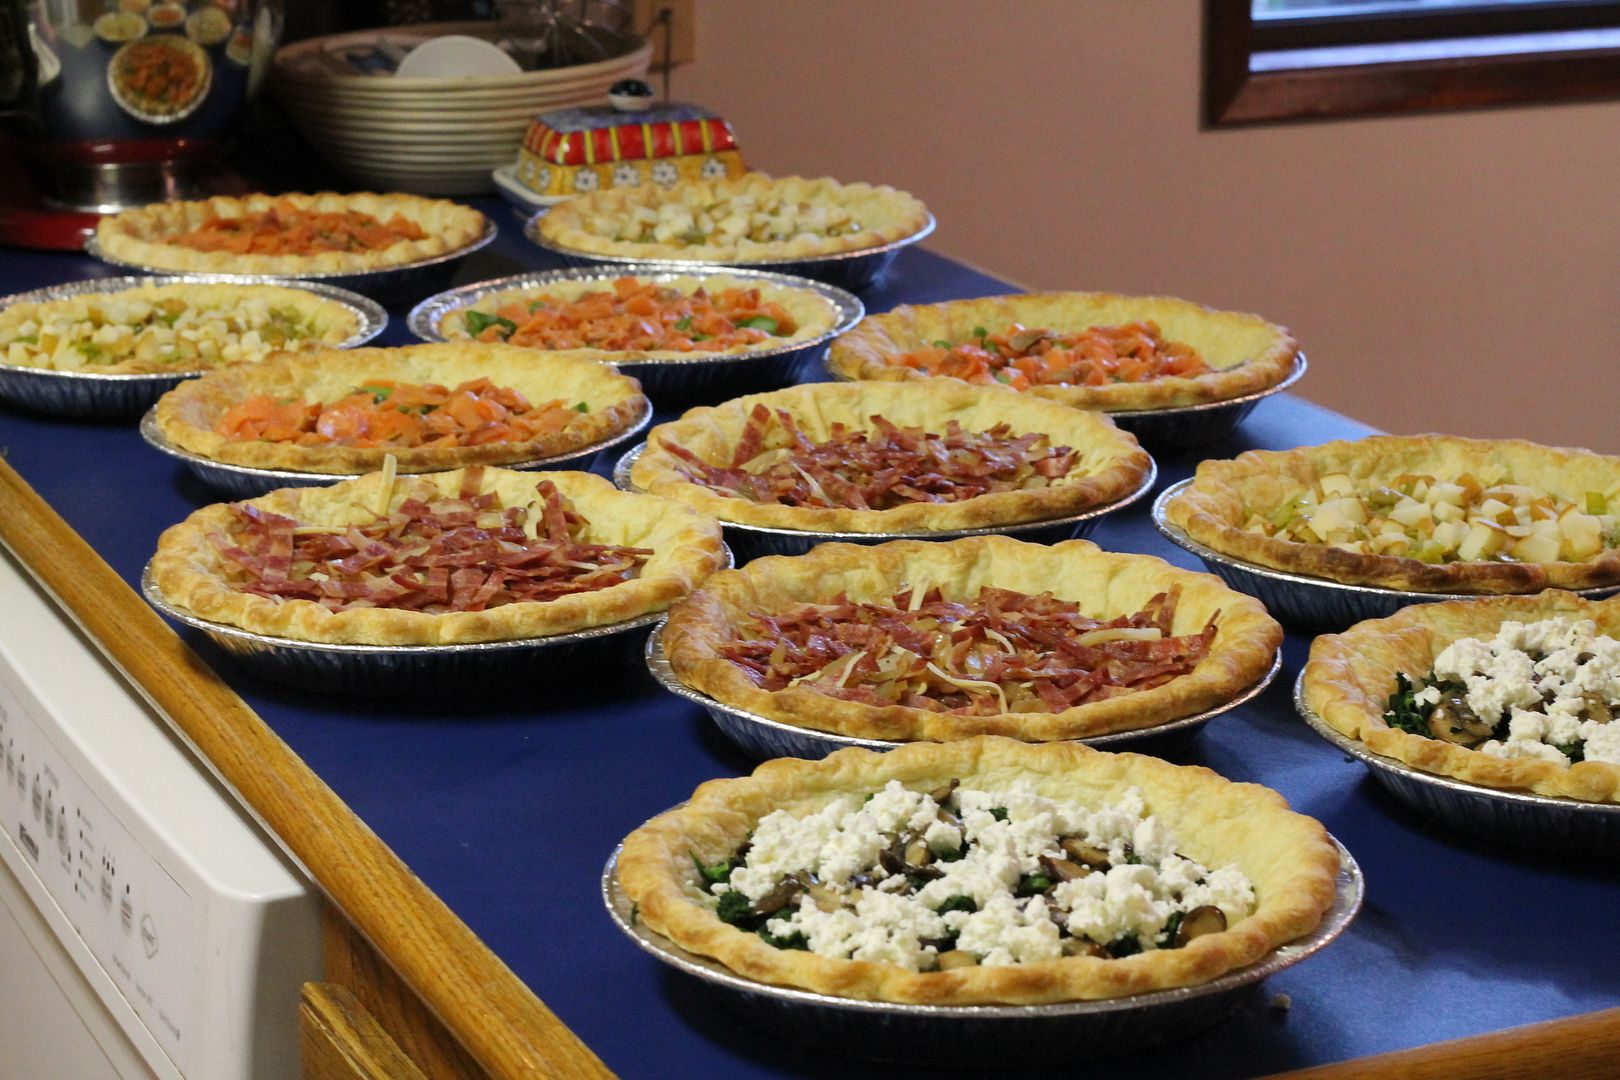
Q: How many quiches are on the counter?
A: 12